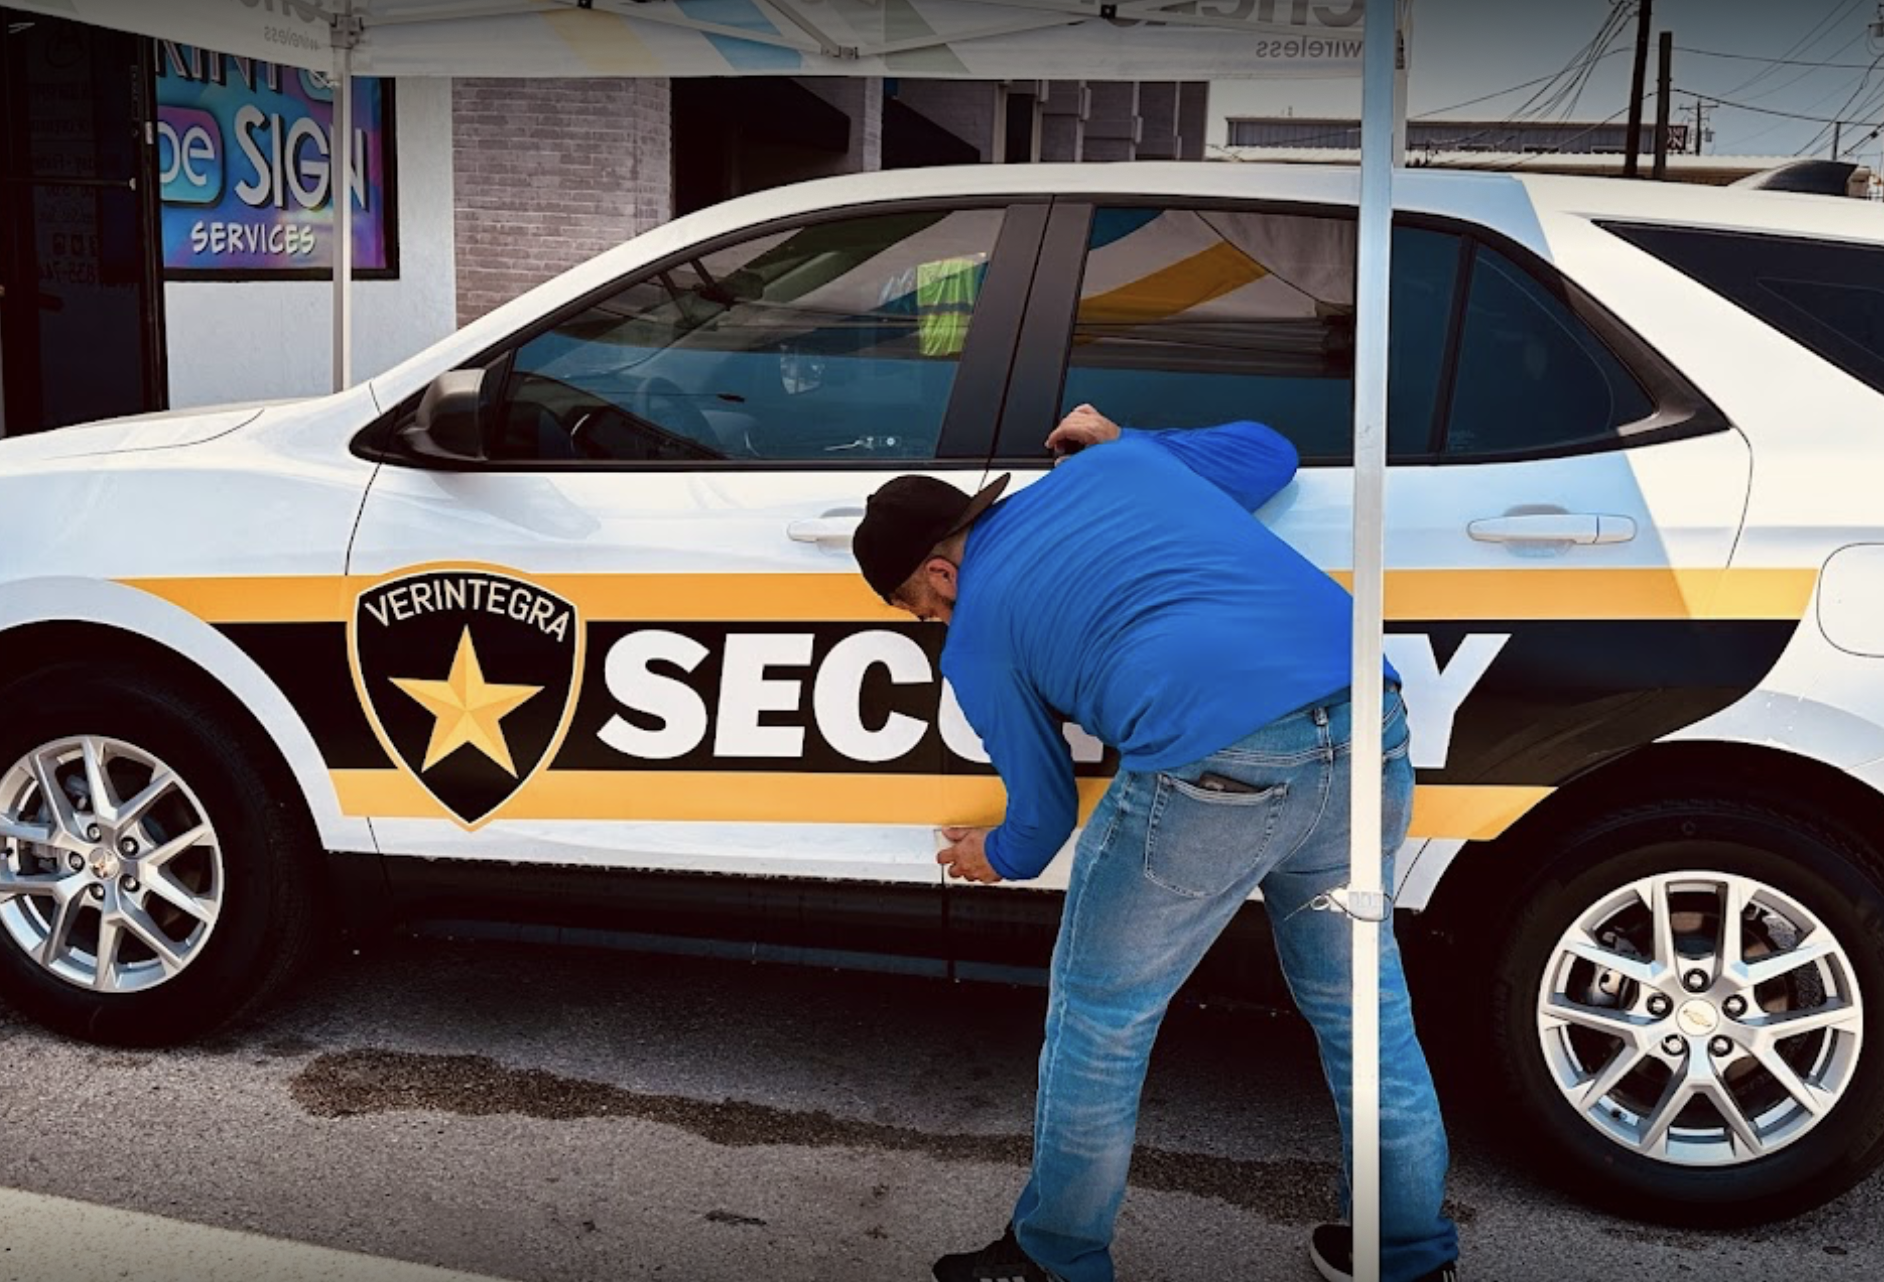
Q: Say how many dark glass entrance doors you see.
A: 1